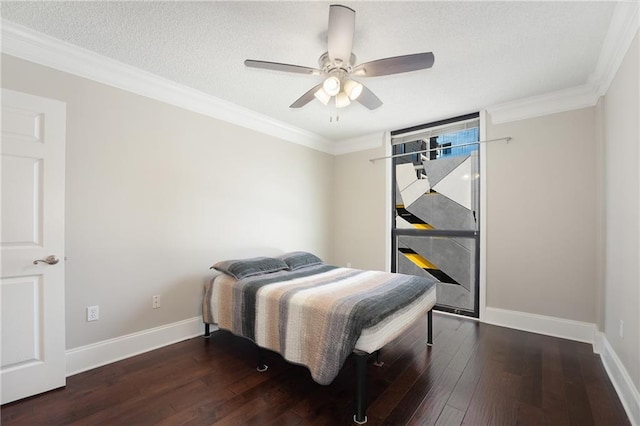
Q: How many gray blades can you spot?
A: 5